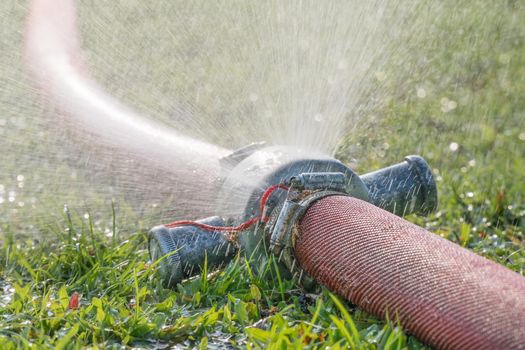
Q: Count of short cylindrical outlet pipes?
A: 2